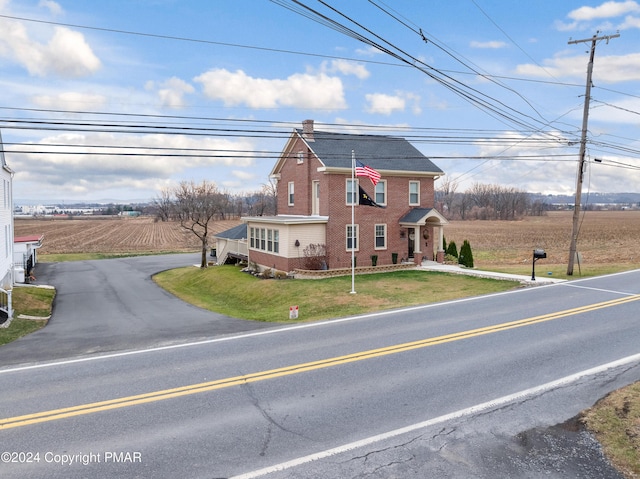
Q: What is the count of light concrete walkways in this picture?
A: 1